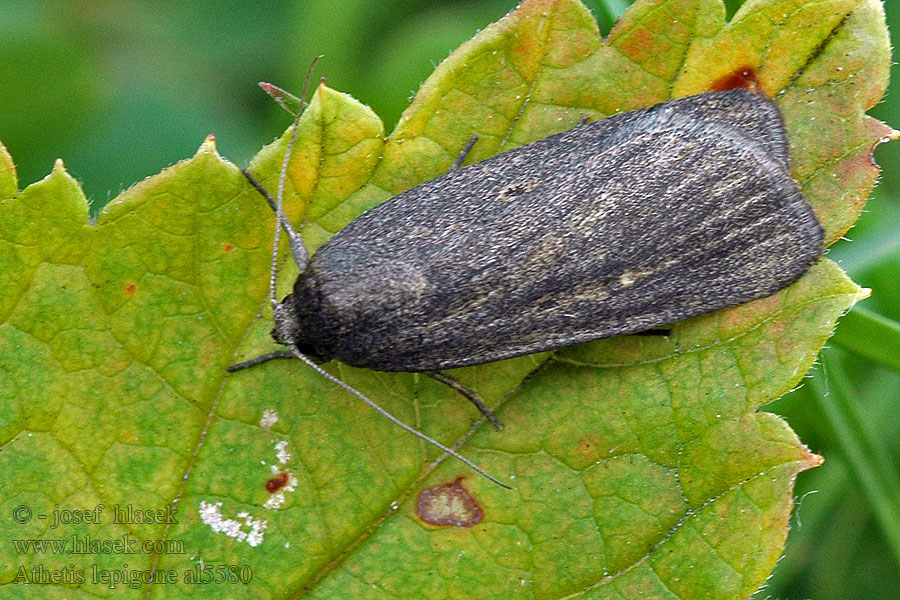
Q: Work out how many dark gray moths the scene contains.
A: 1